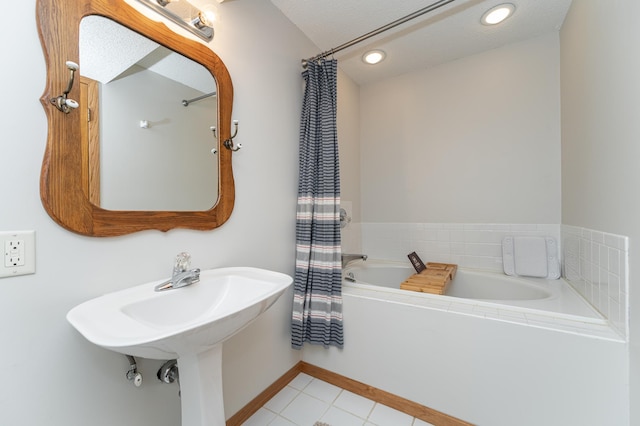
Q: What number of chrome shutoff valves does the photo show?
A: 1